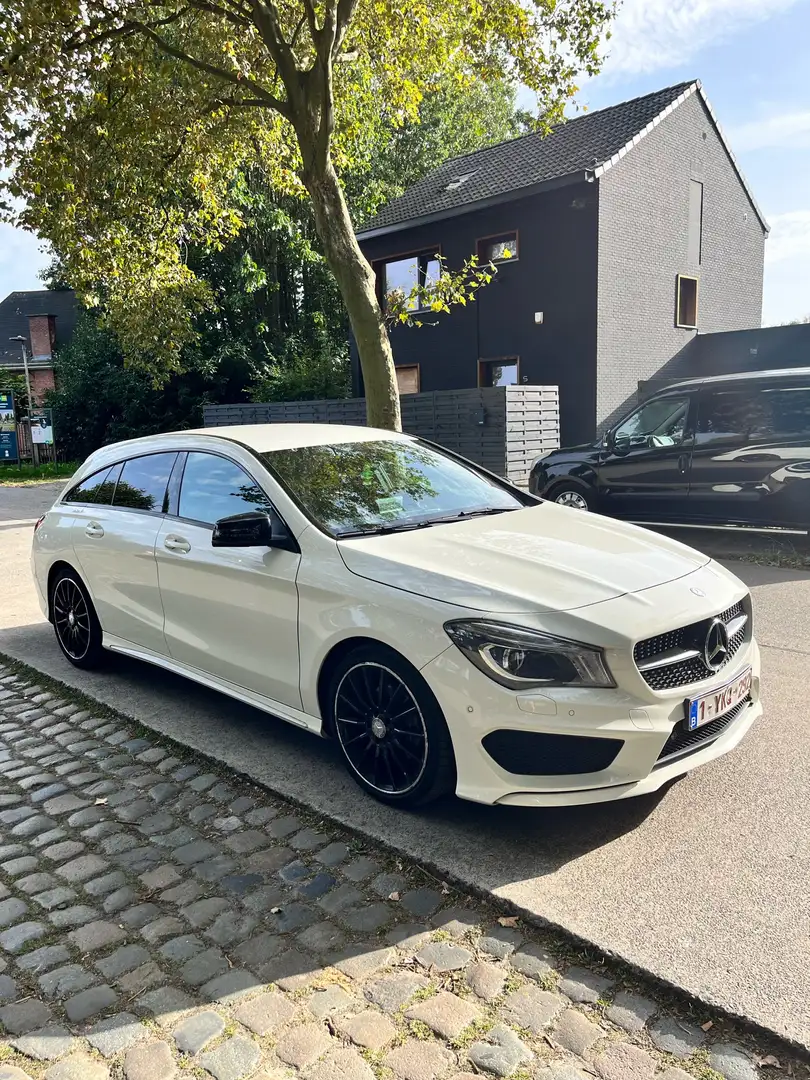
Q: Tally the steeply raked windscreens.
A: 1